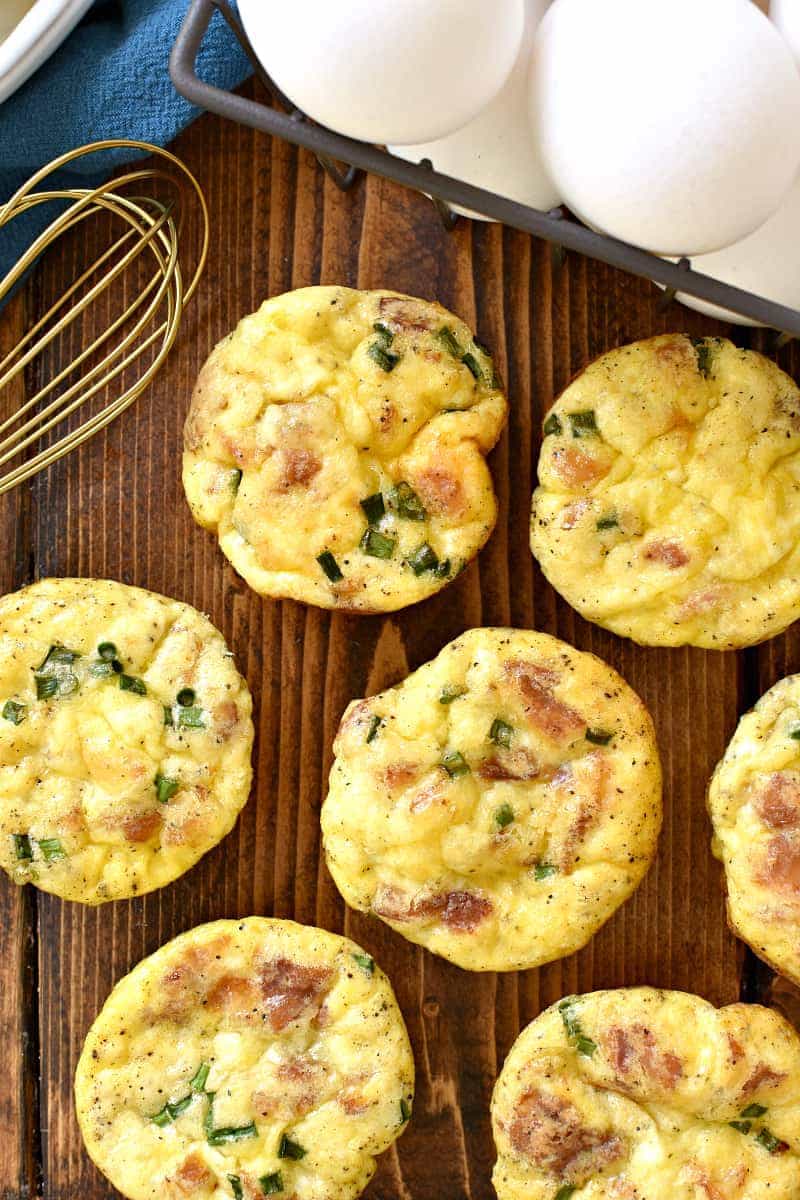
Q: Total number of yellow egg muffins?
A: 7